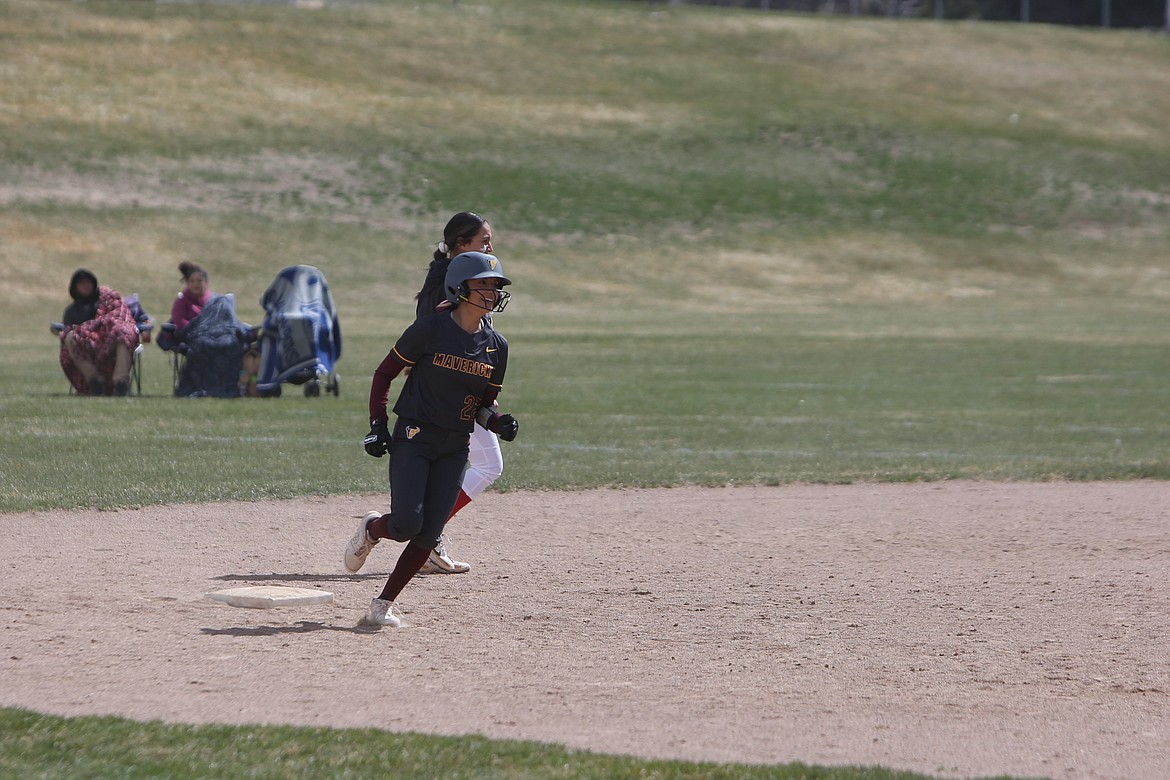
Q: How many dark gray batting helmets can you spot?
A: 1